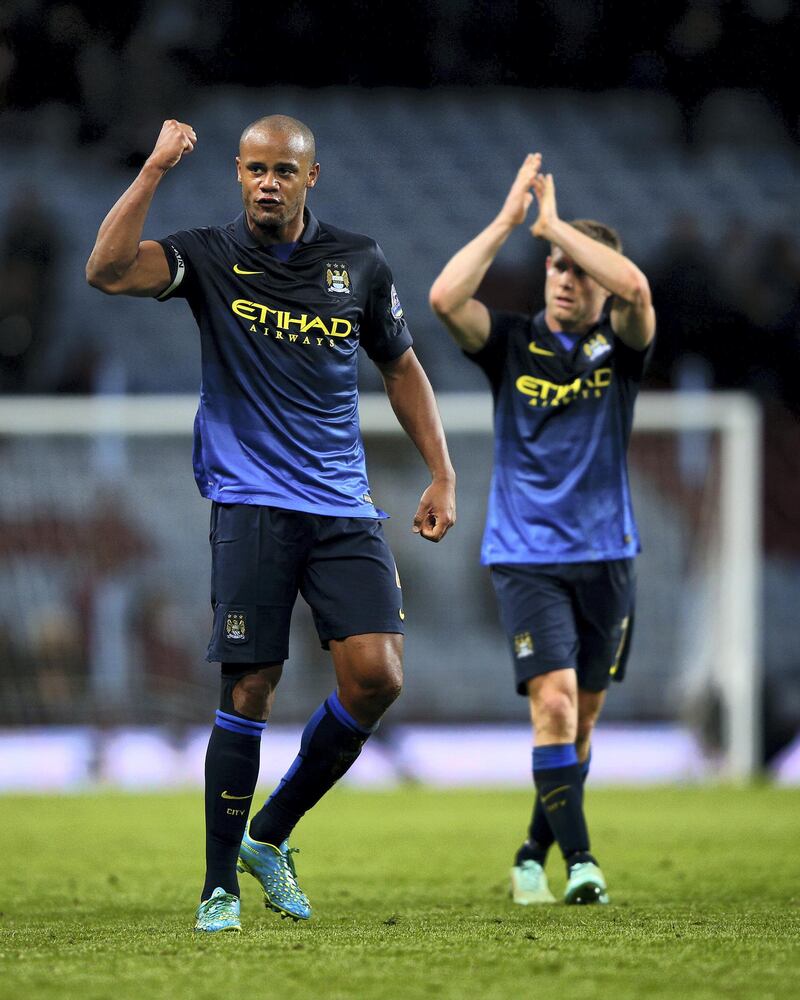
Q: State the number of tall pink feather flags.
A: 0